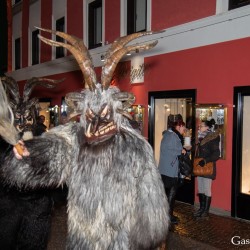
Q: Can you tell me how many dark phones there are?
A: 0